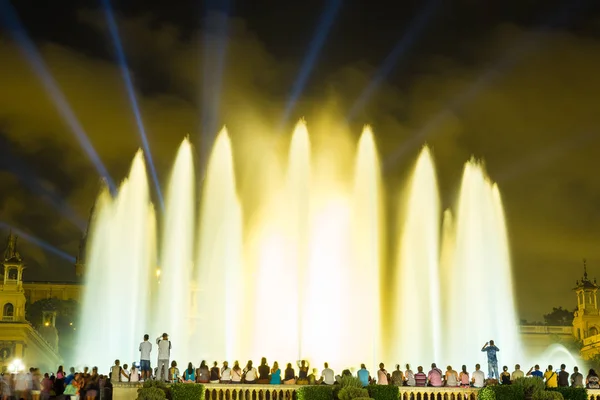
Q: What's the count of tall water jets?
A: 7